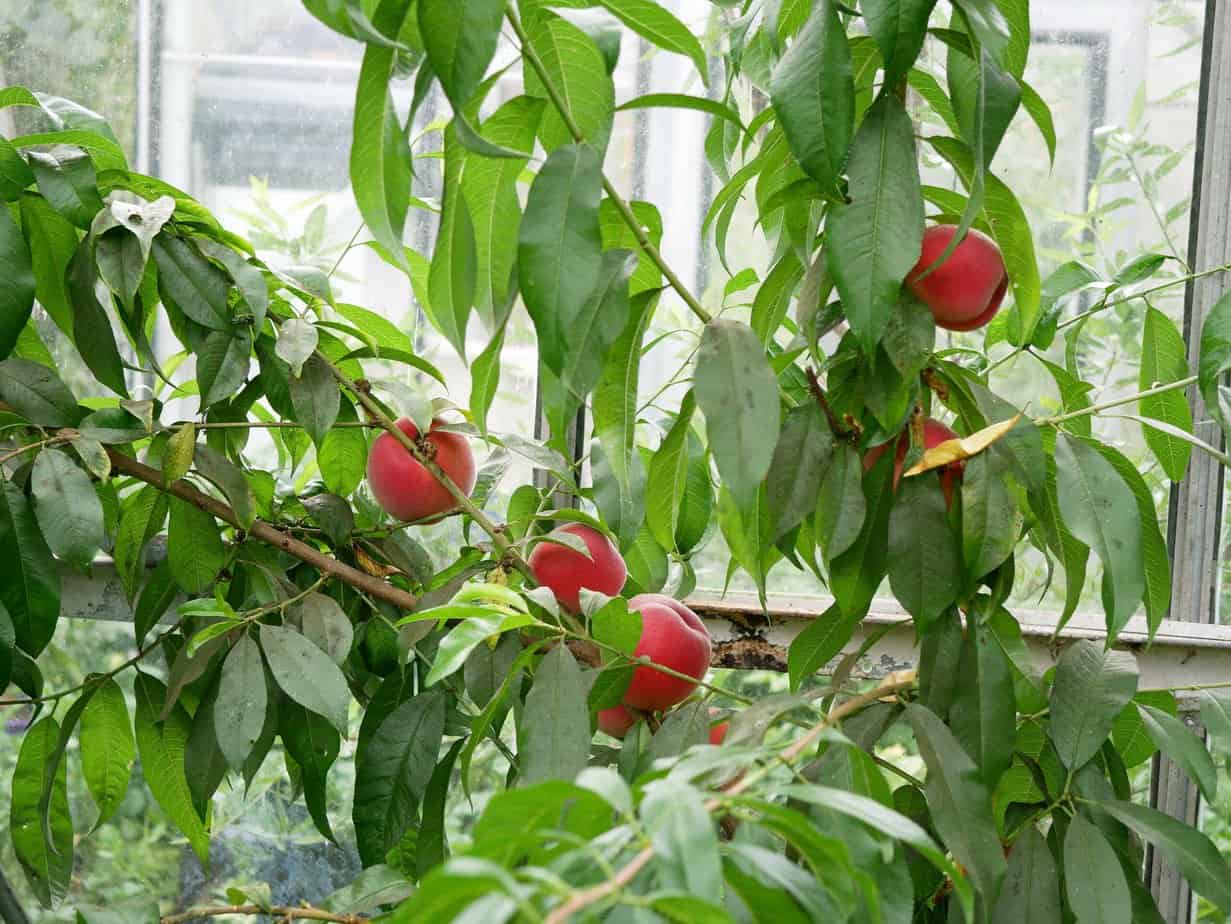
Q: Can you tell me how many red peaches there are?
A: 7